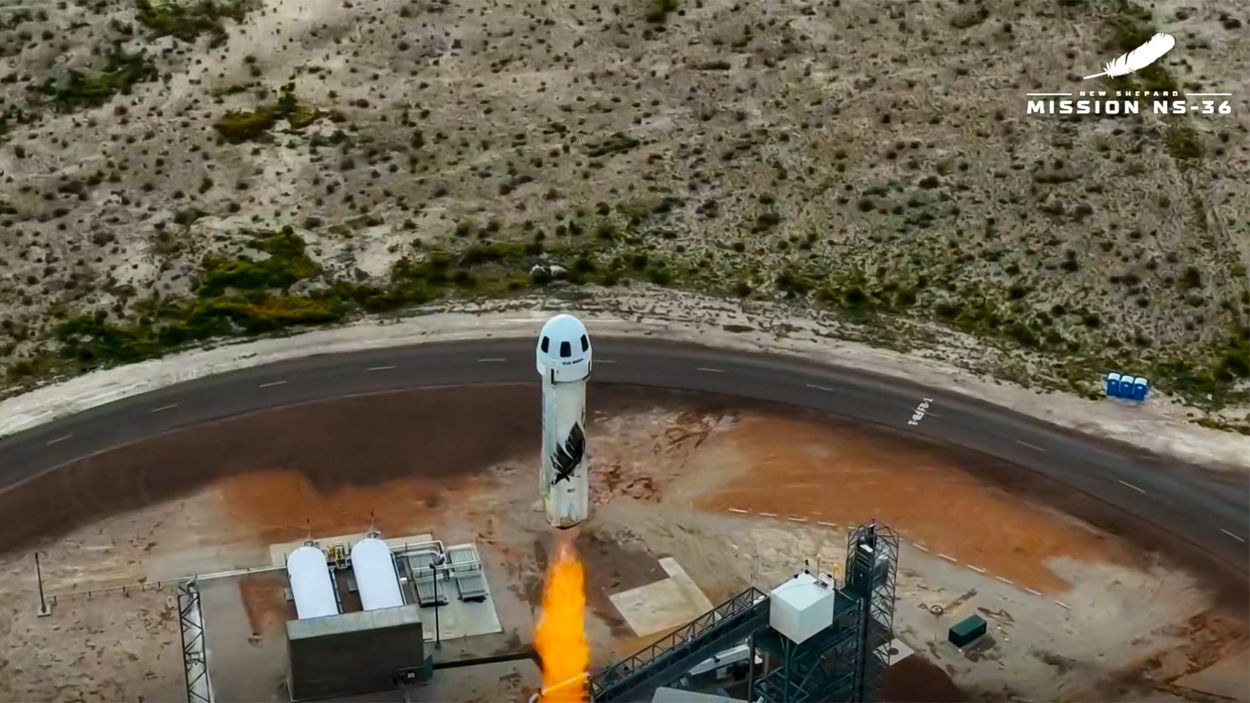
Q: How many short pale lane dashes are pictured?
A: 12